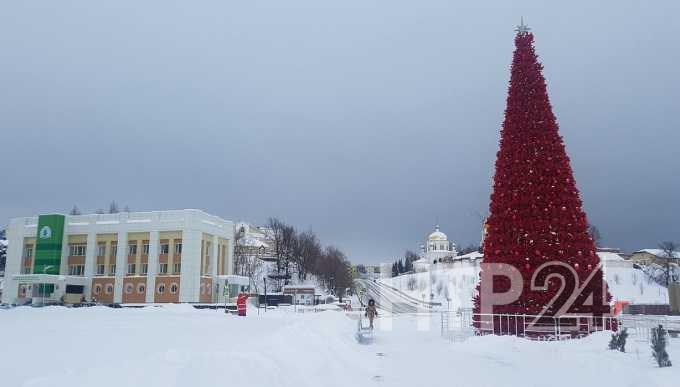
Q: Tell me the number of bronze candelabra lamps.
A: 0